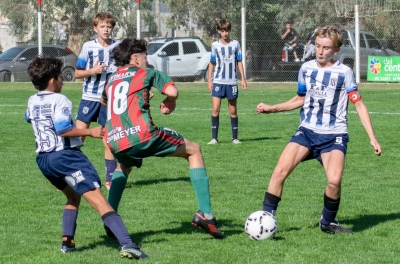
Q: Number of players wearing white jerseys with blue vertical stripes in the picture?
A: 4